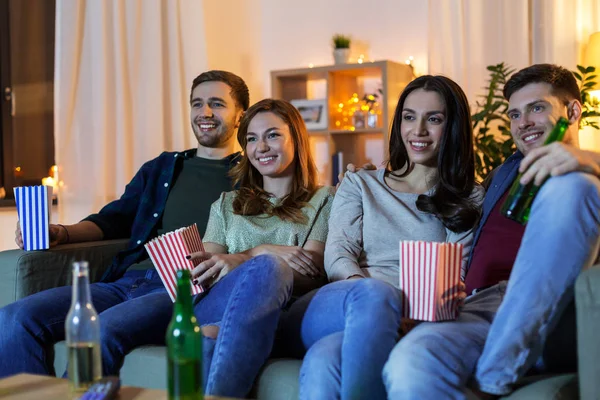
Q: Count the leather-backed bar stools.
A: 0